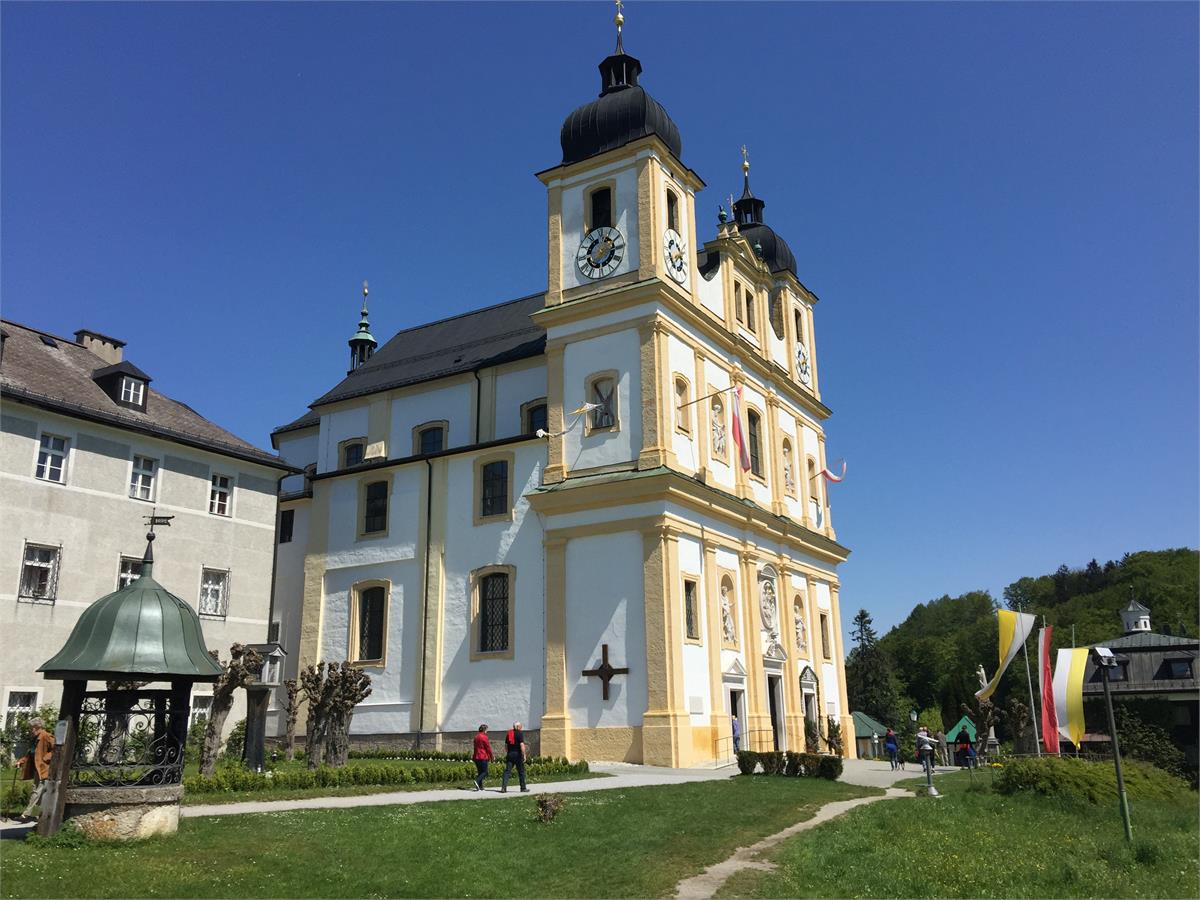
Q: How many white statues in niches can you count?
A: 4